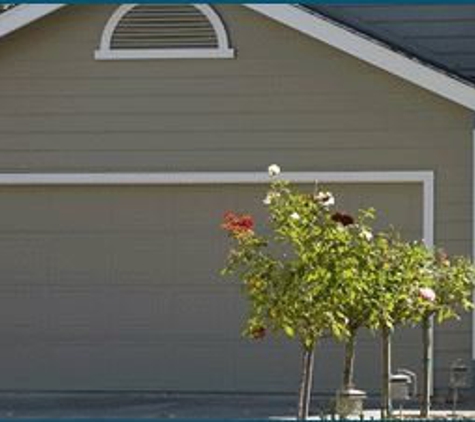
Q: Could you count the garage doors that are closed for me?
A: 1